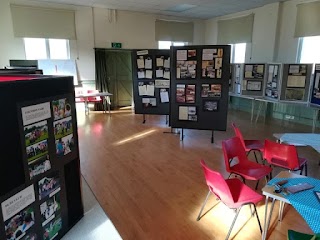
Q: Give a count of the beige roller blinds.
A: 4